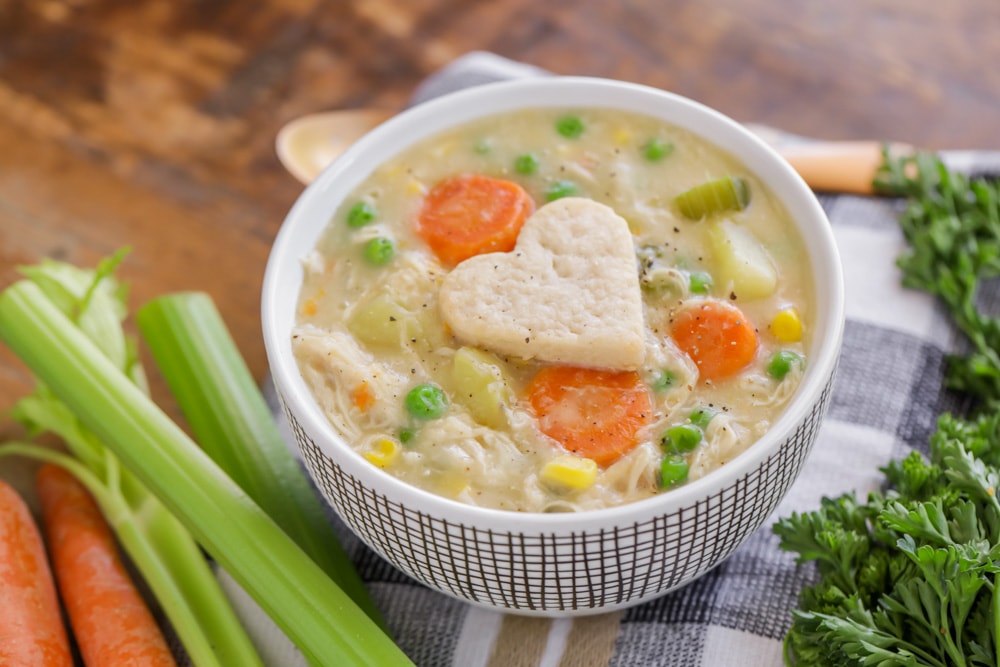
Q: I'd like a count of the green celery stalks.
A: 3